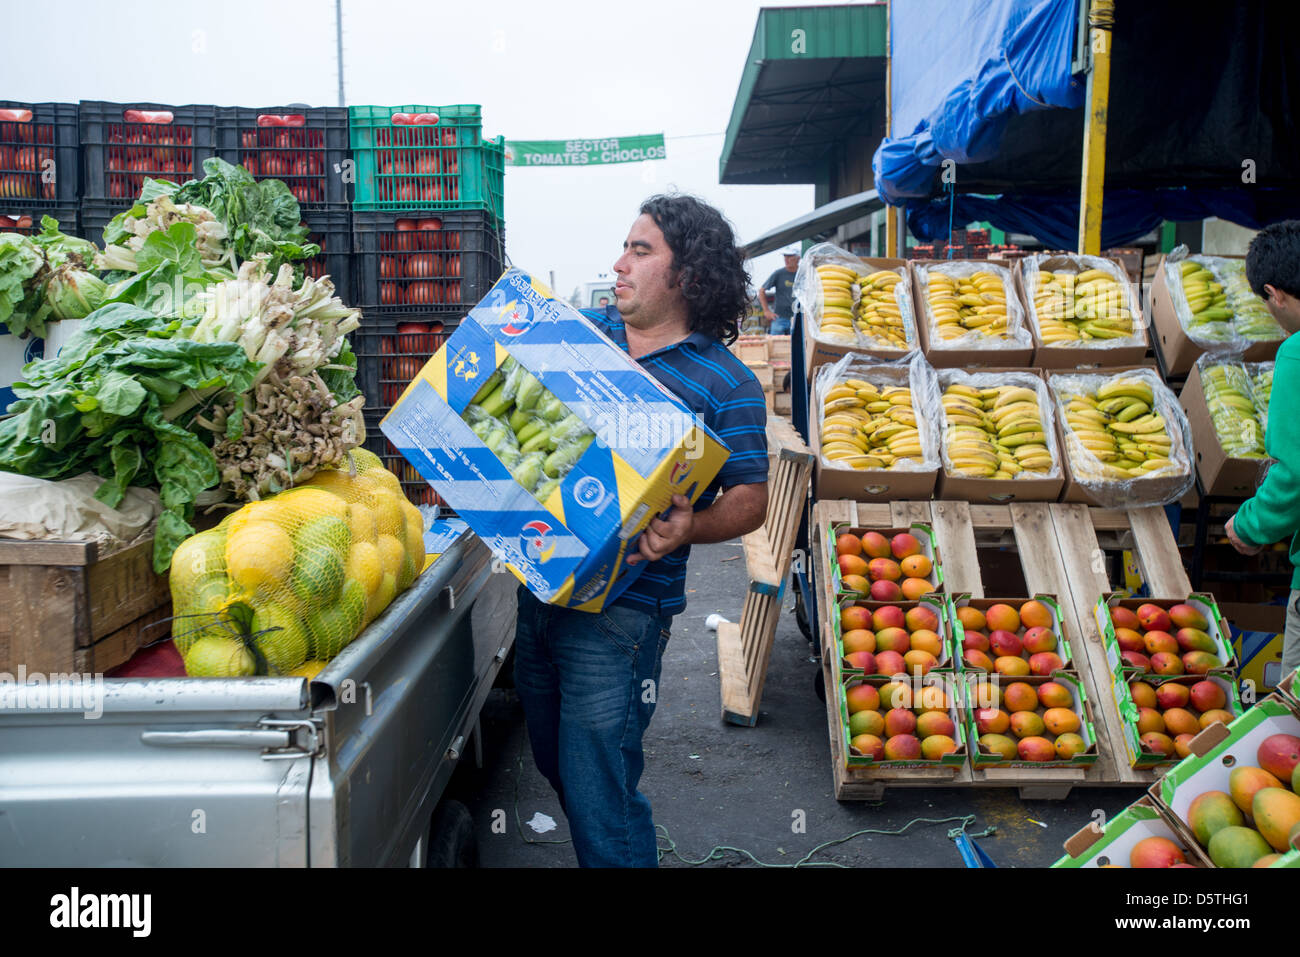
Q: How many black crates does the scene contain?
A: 9